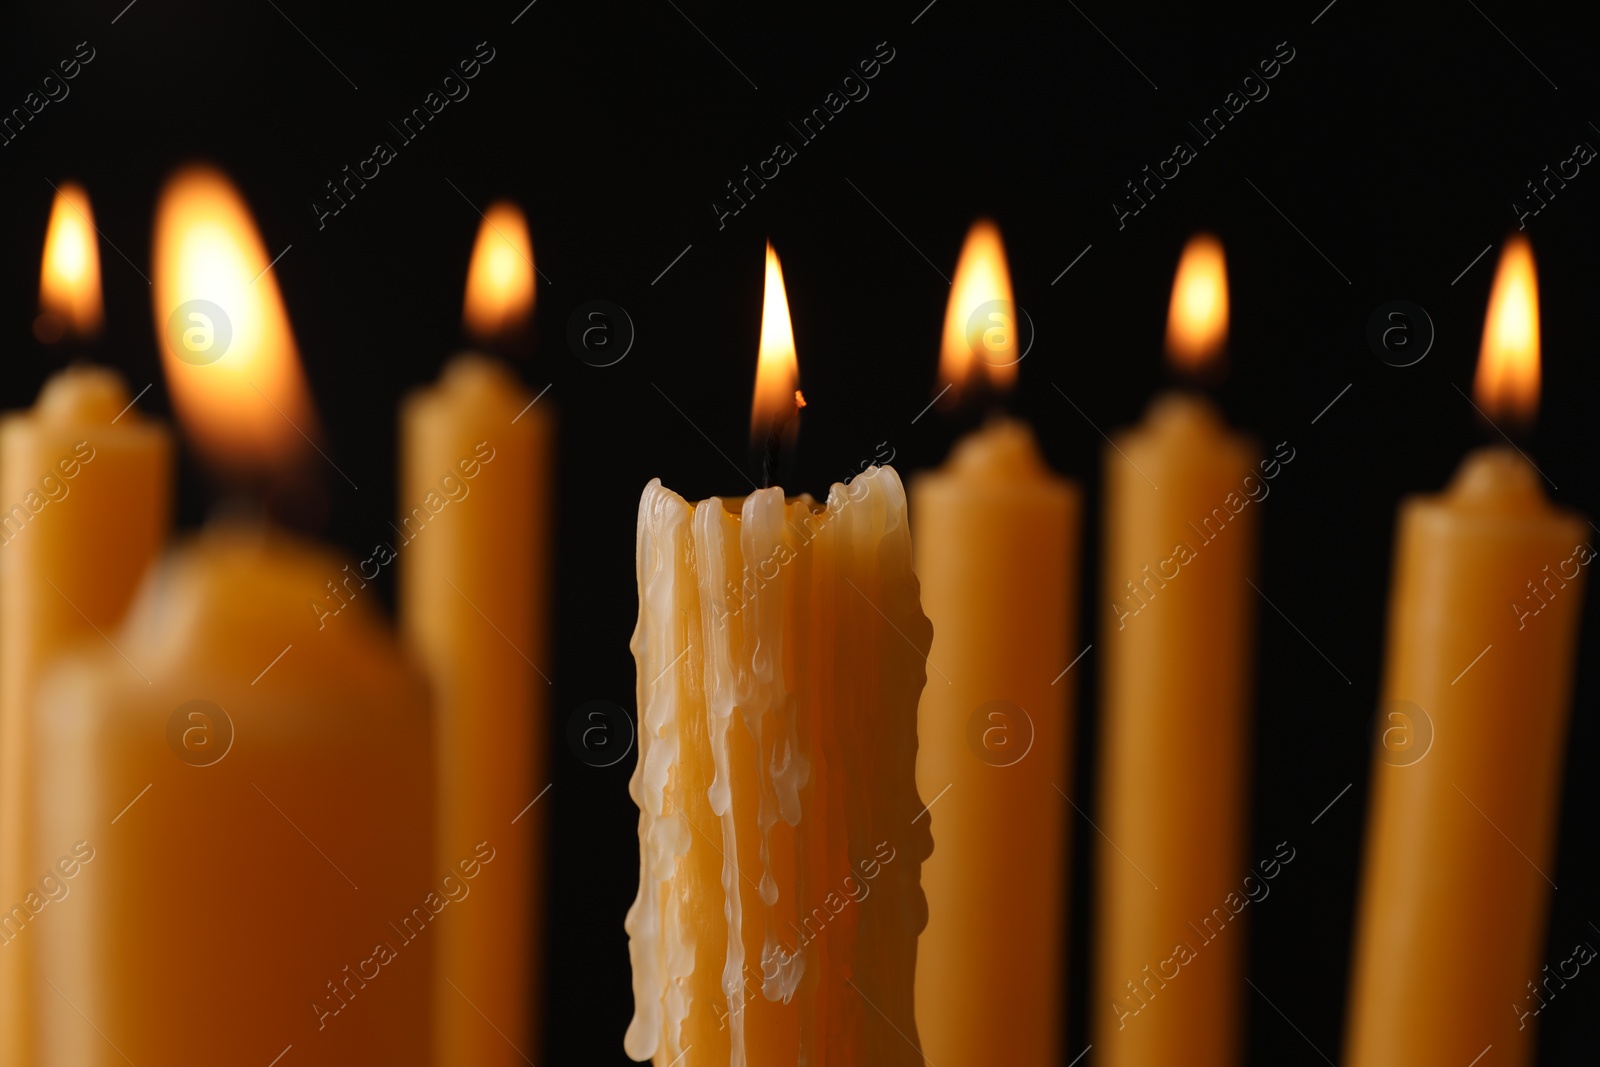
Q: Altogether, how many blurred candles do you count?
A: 6